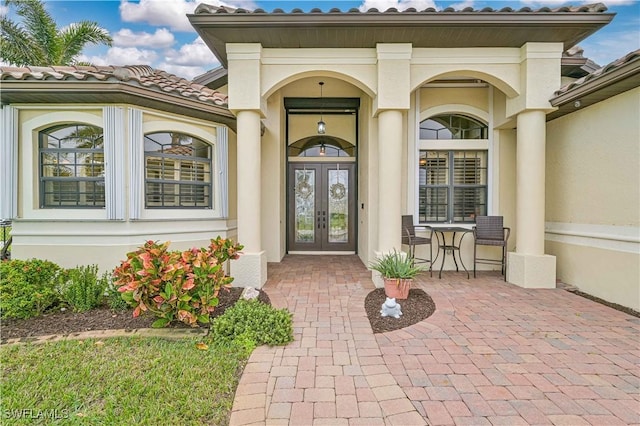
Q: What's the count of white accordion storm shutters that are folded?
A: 4